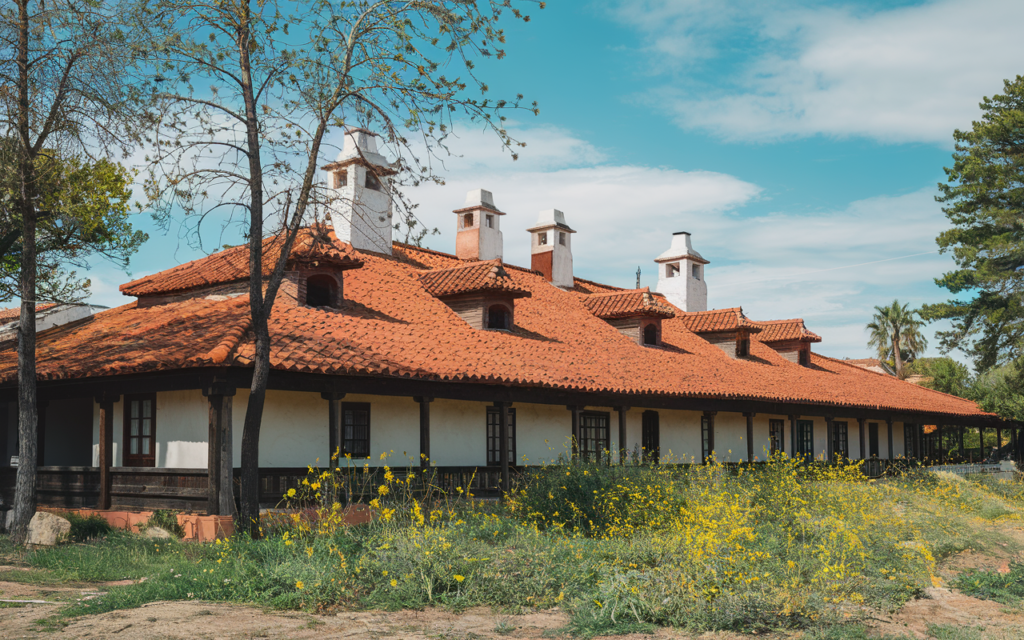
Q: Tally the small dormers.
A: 5